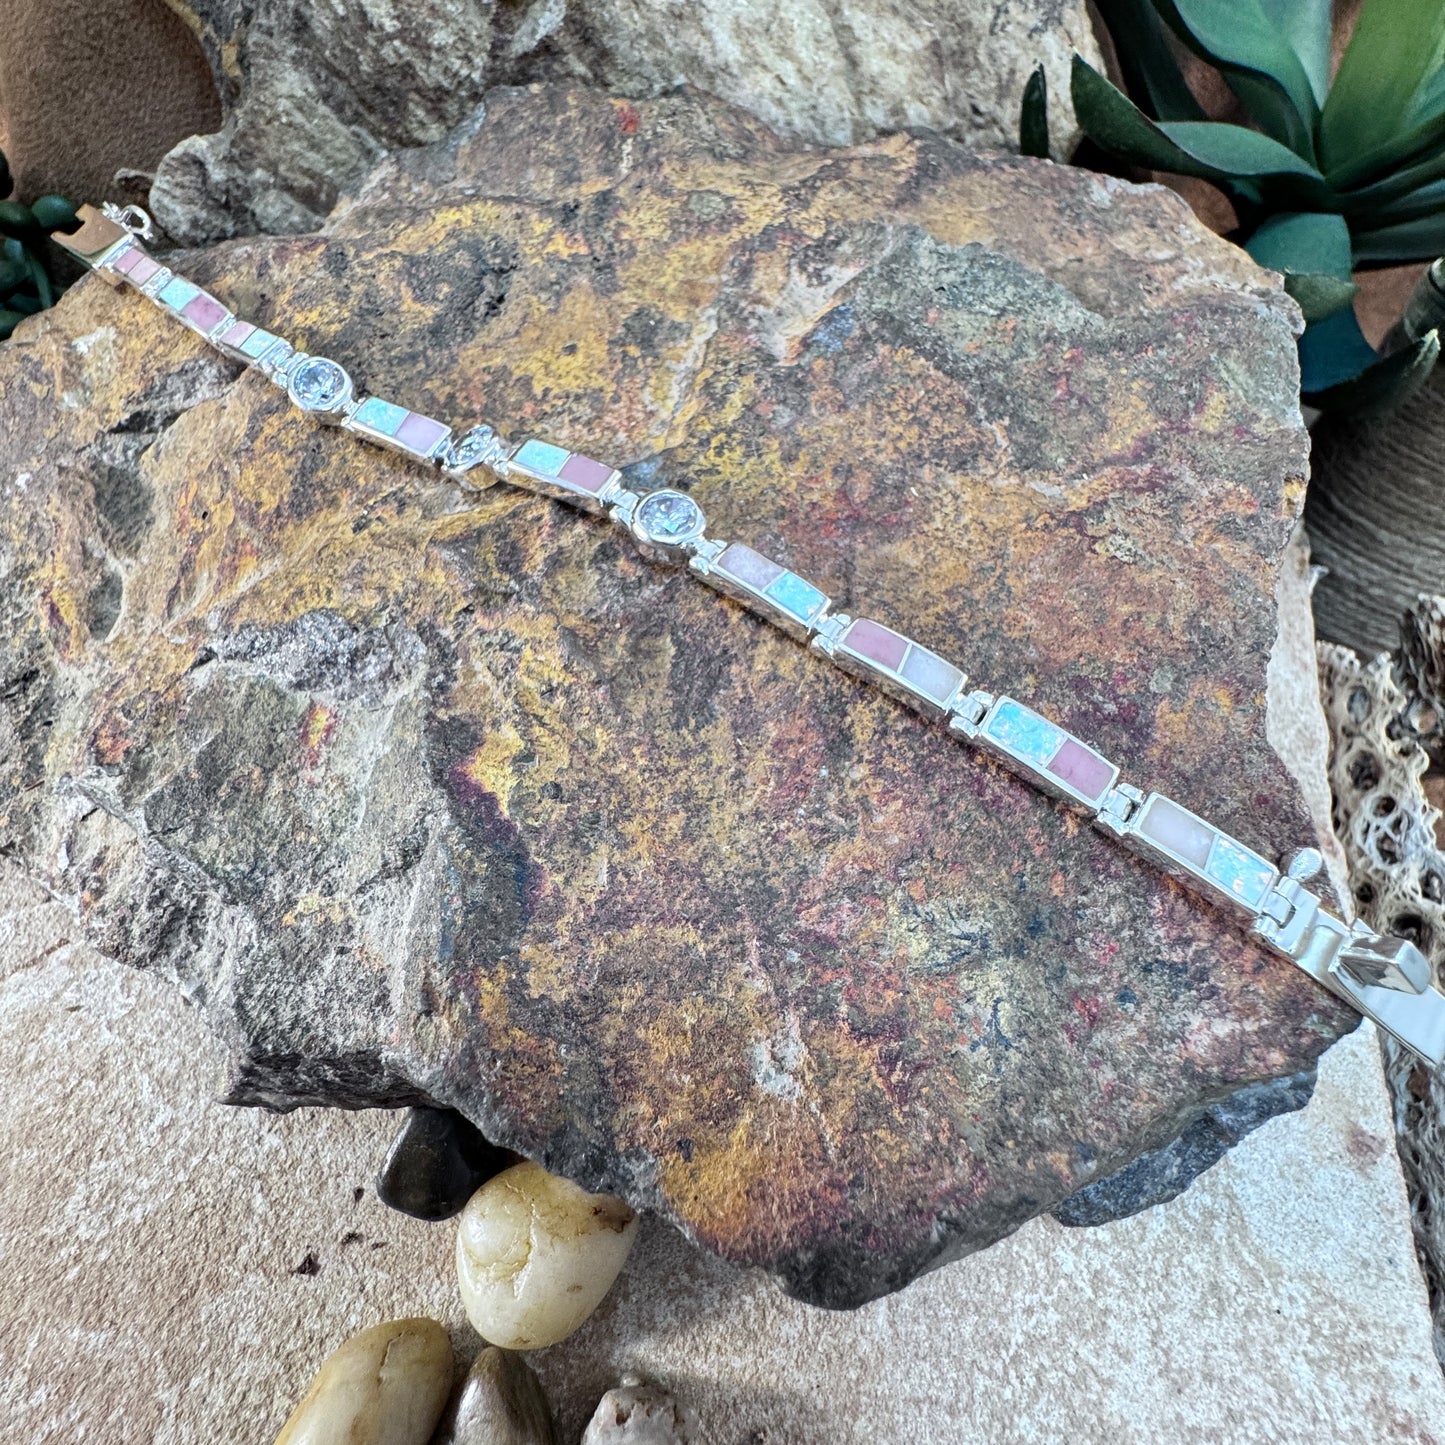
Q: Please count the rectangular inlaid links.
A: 9